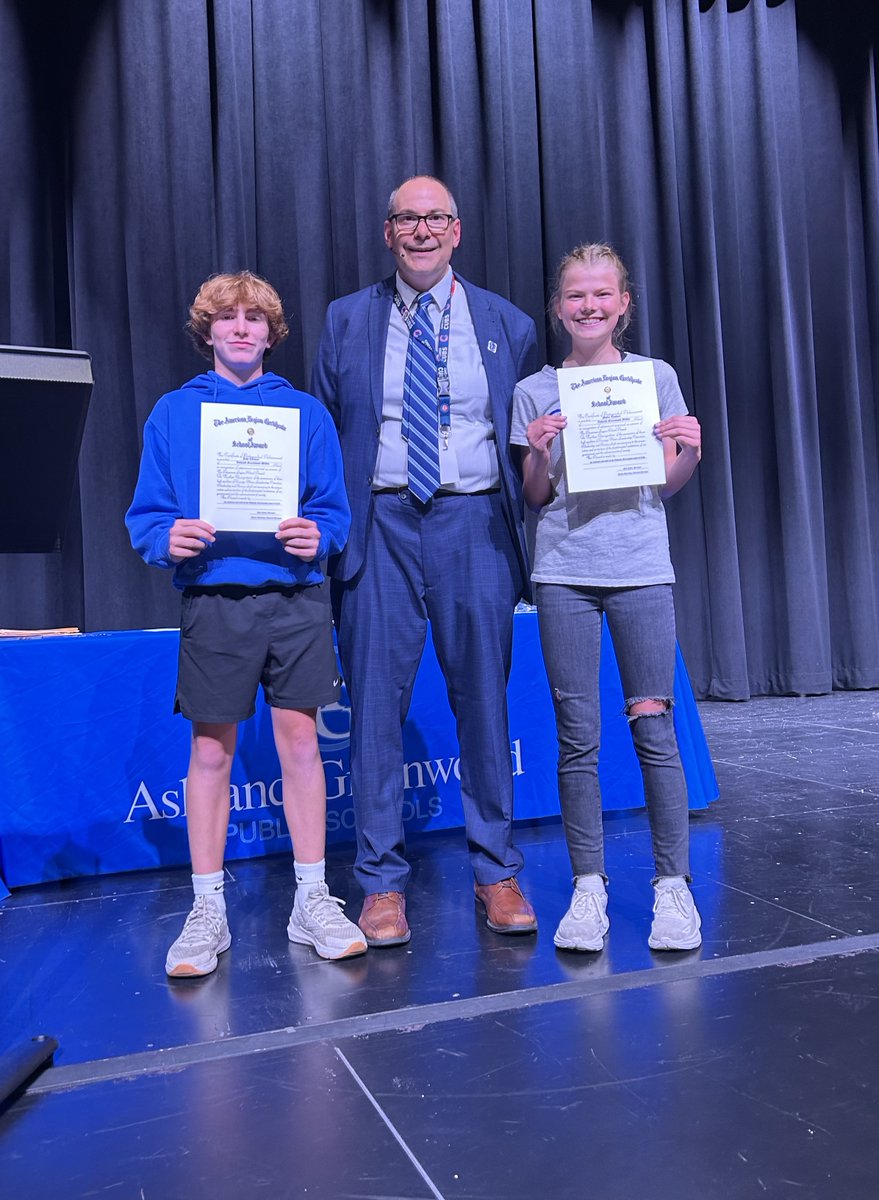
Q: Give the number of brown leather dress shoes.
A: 2